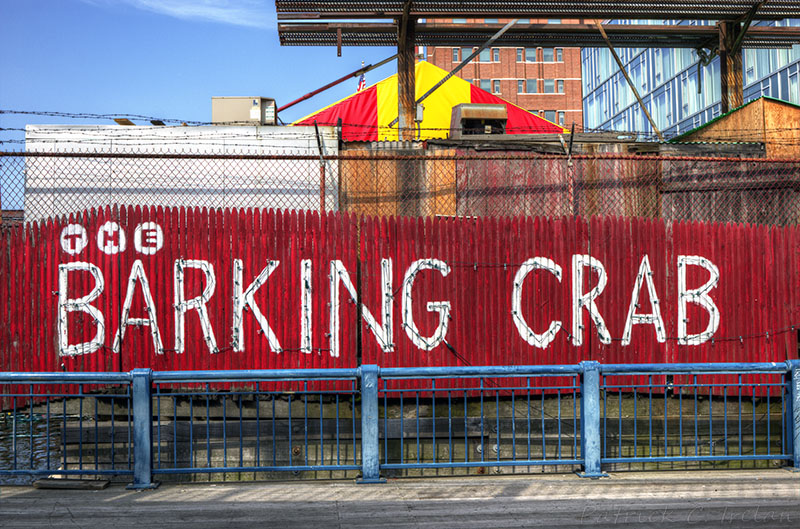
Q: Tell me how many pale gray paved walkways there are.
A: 1